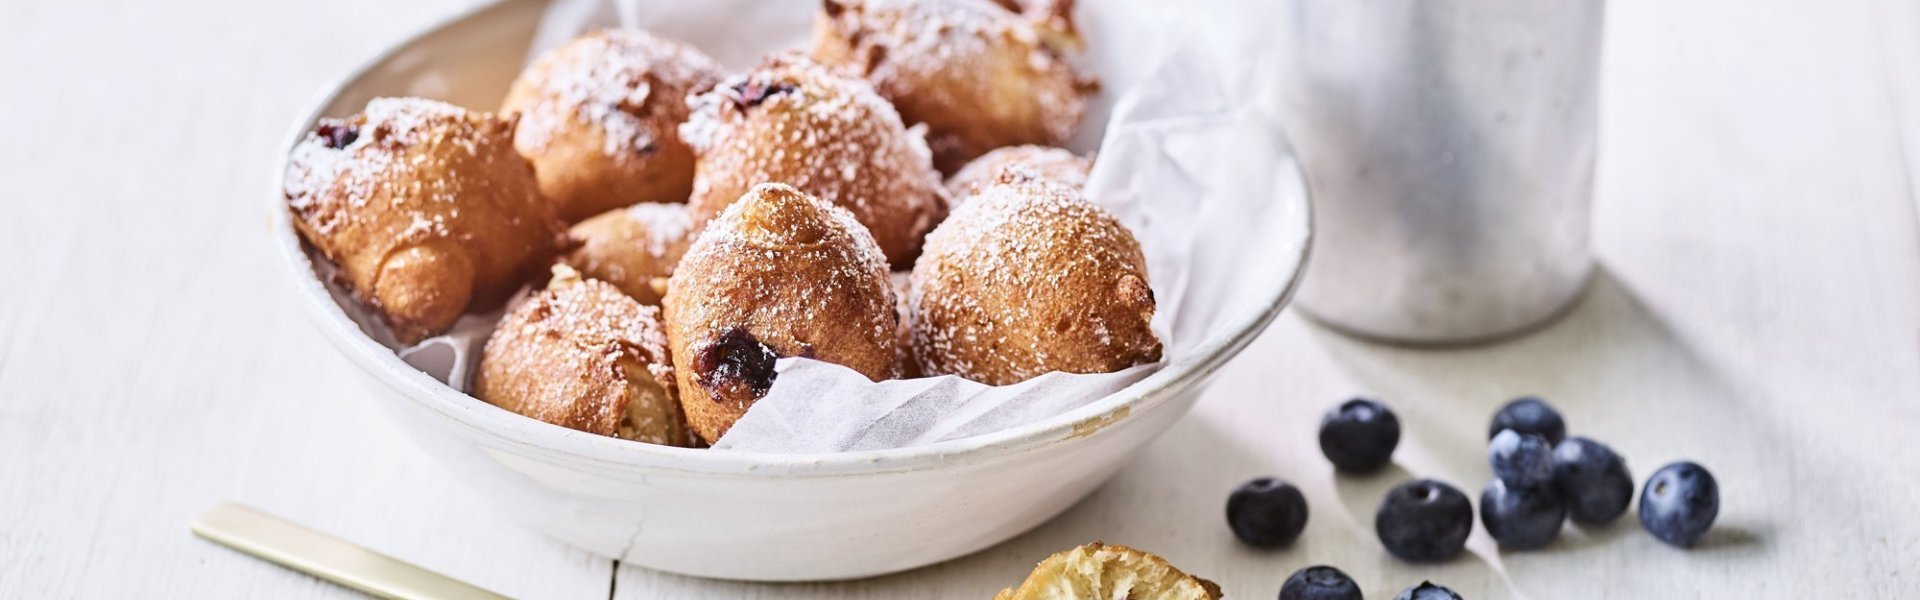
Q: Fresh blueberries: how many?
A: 10